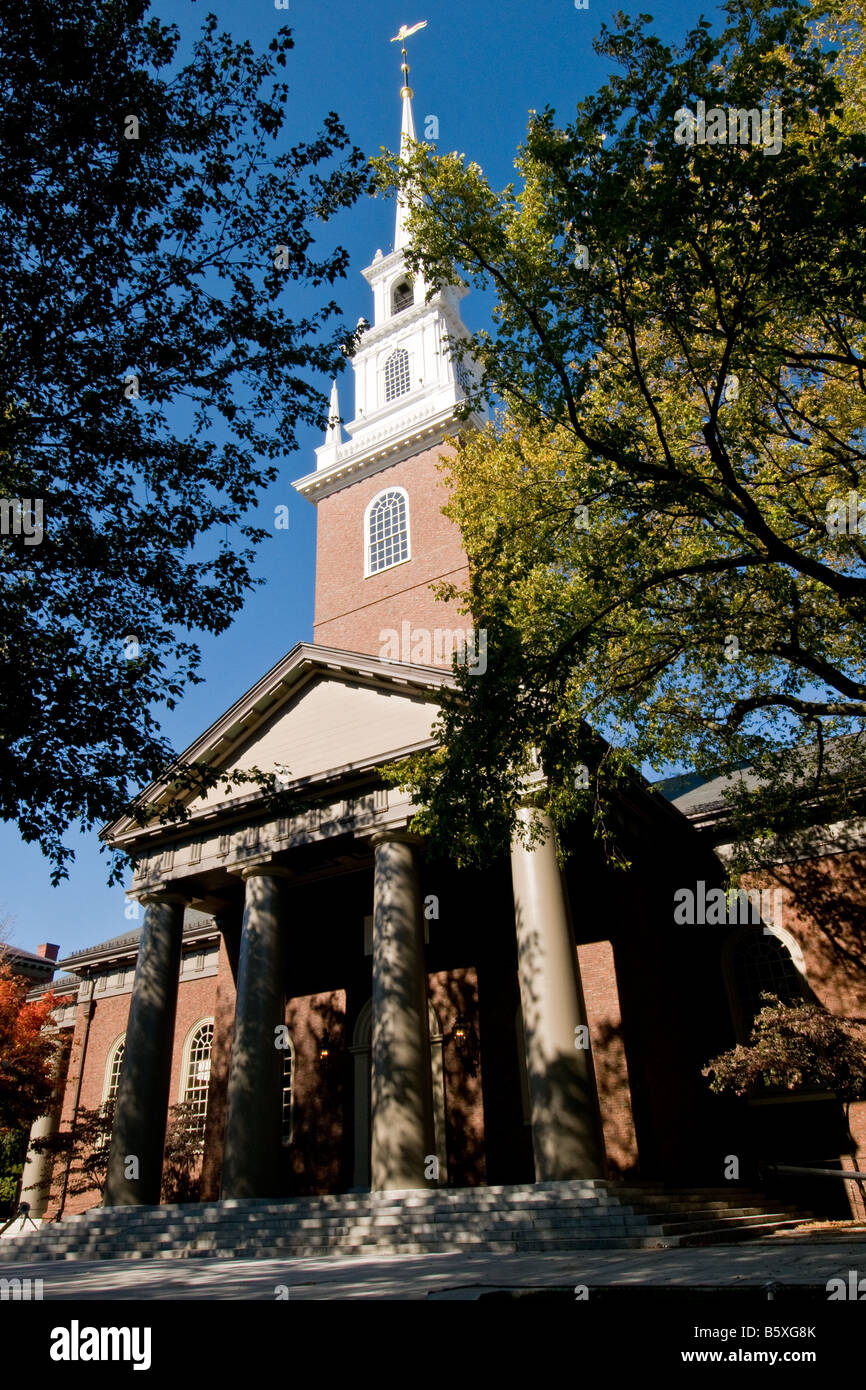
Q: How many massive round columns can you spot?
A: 4